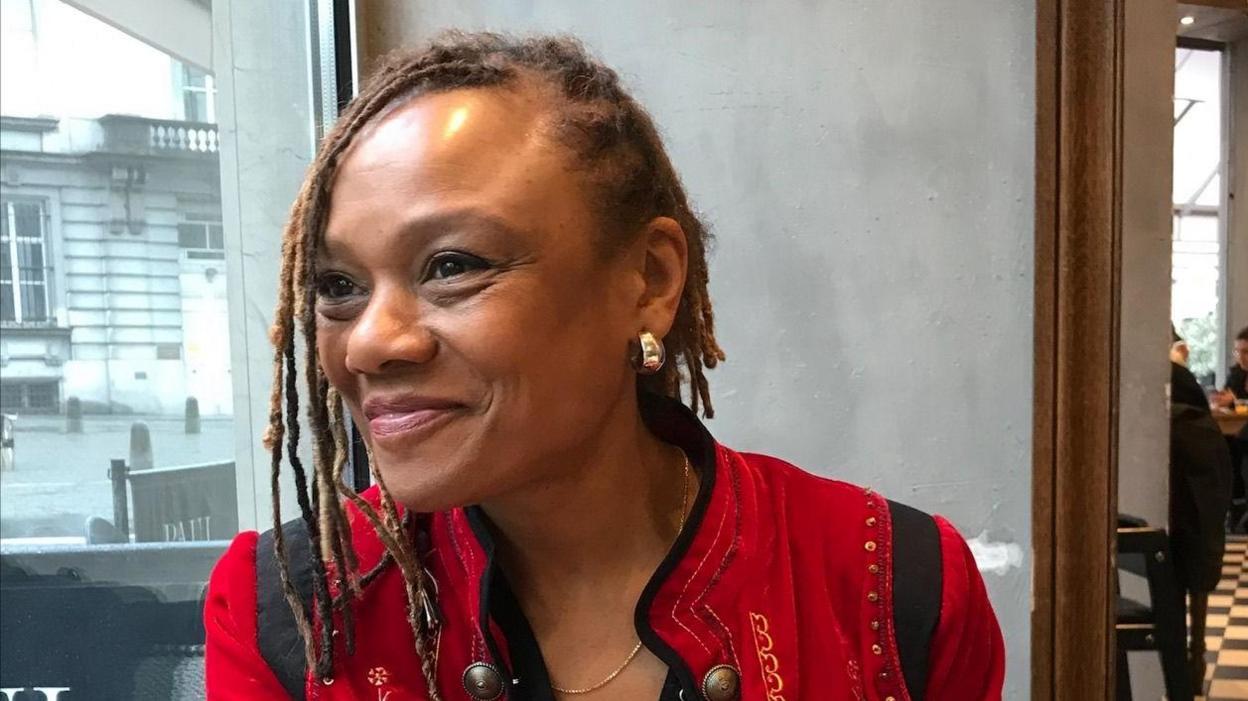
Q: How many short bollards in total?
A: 3